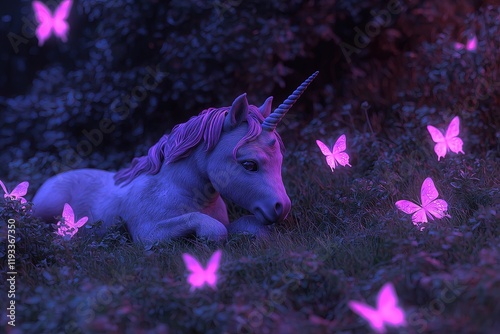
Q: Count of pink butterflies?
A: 9